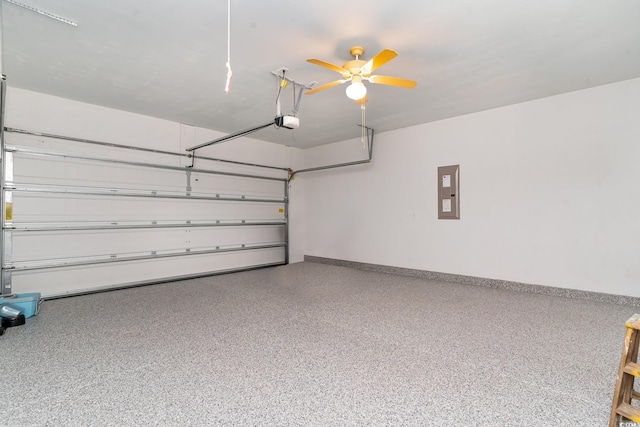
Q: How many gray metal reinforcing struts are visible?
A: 4